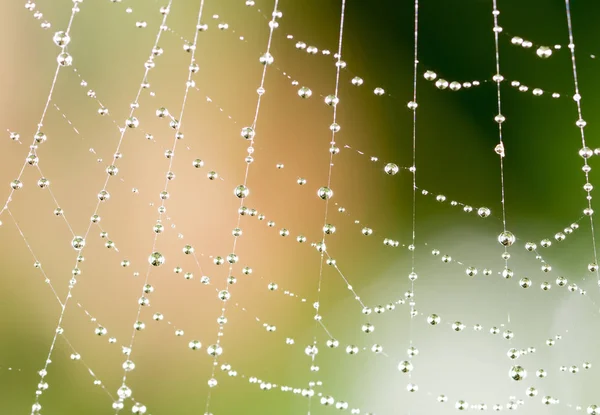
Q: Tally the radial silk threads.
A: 8